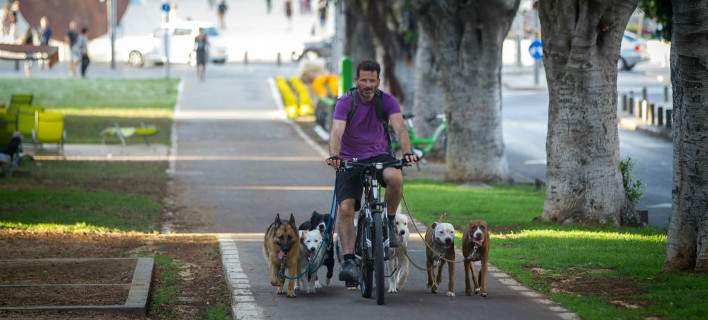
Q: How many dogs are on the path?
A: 6